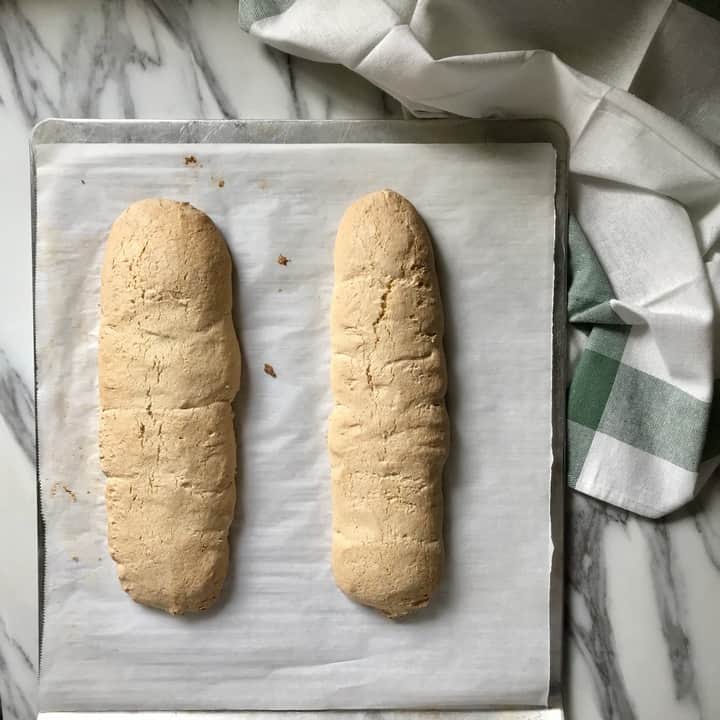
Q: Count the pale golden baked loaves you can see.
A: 2